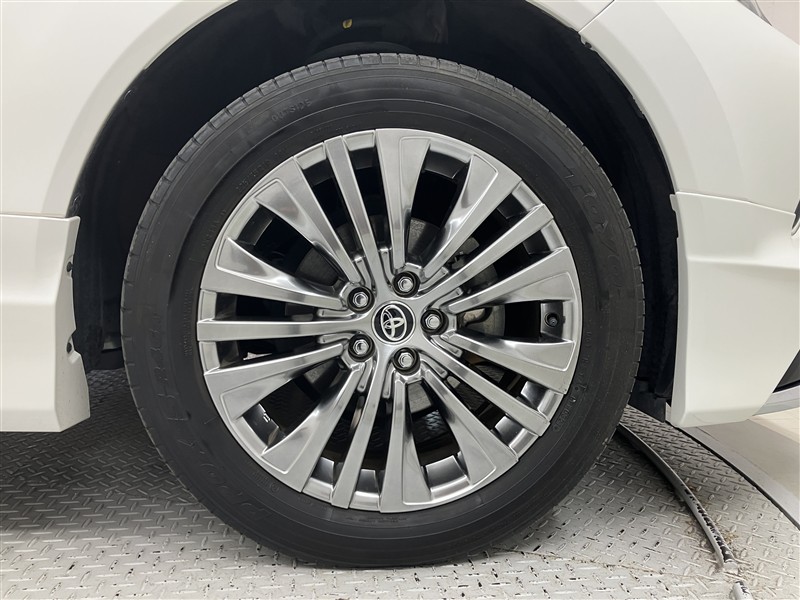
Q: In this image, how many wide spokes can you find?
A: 10